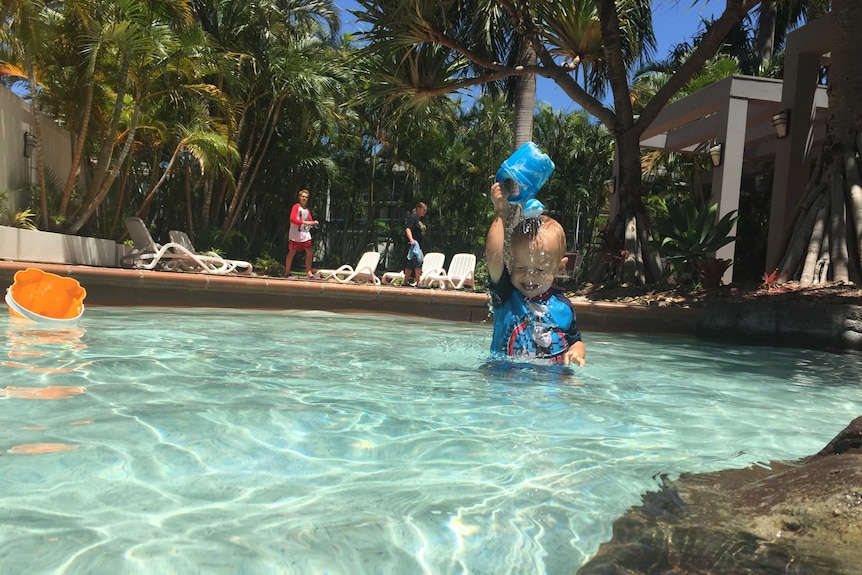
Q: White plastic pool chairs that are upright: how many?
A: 5